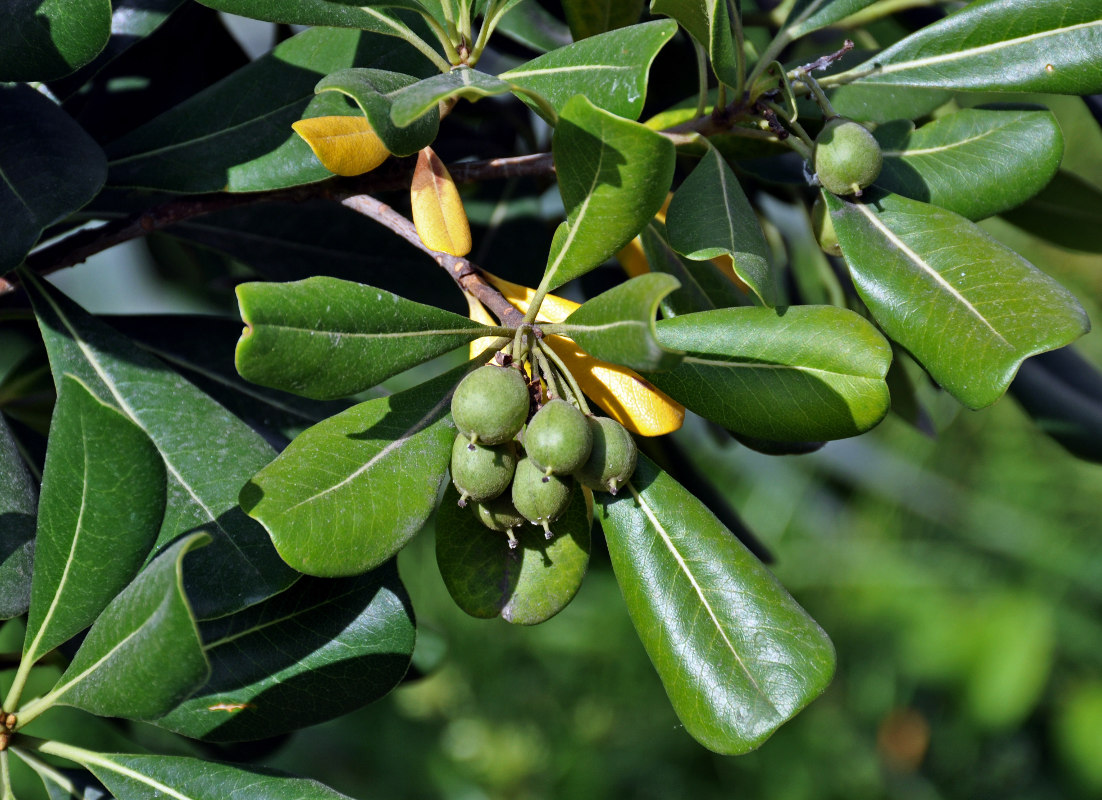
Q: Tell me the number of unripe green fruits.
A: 8